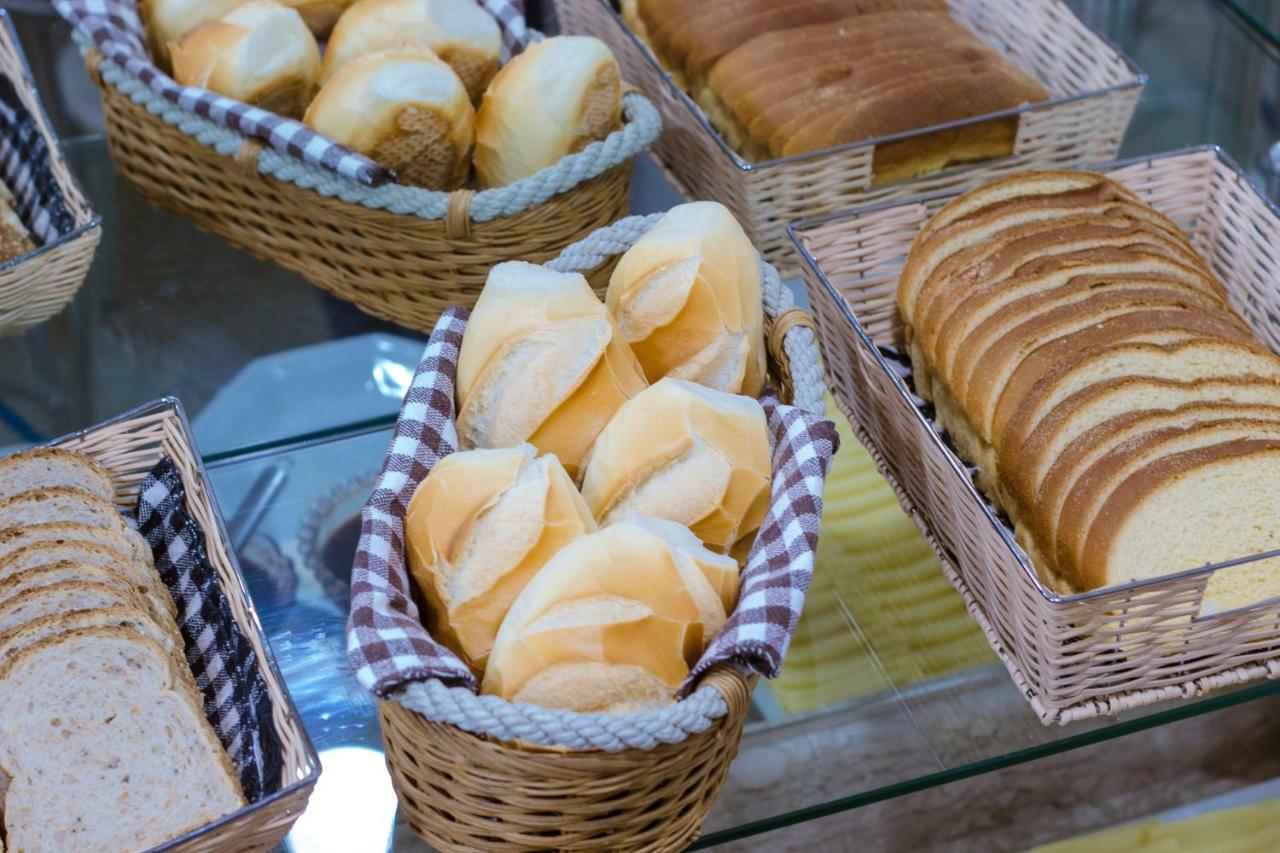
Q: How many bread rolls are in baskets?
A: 11